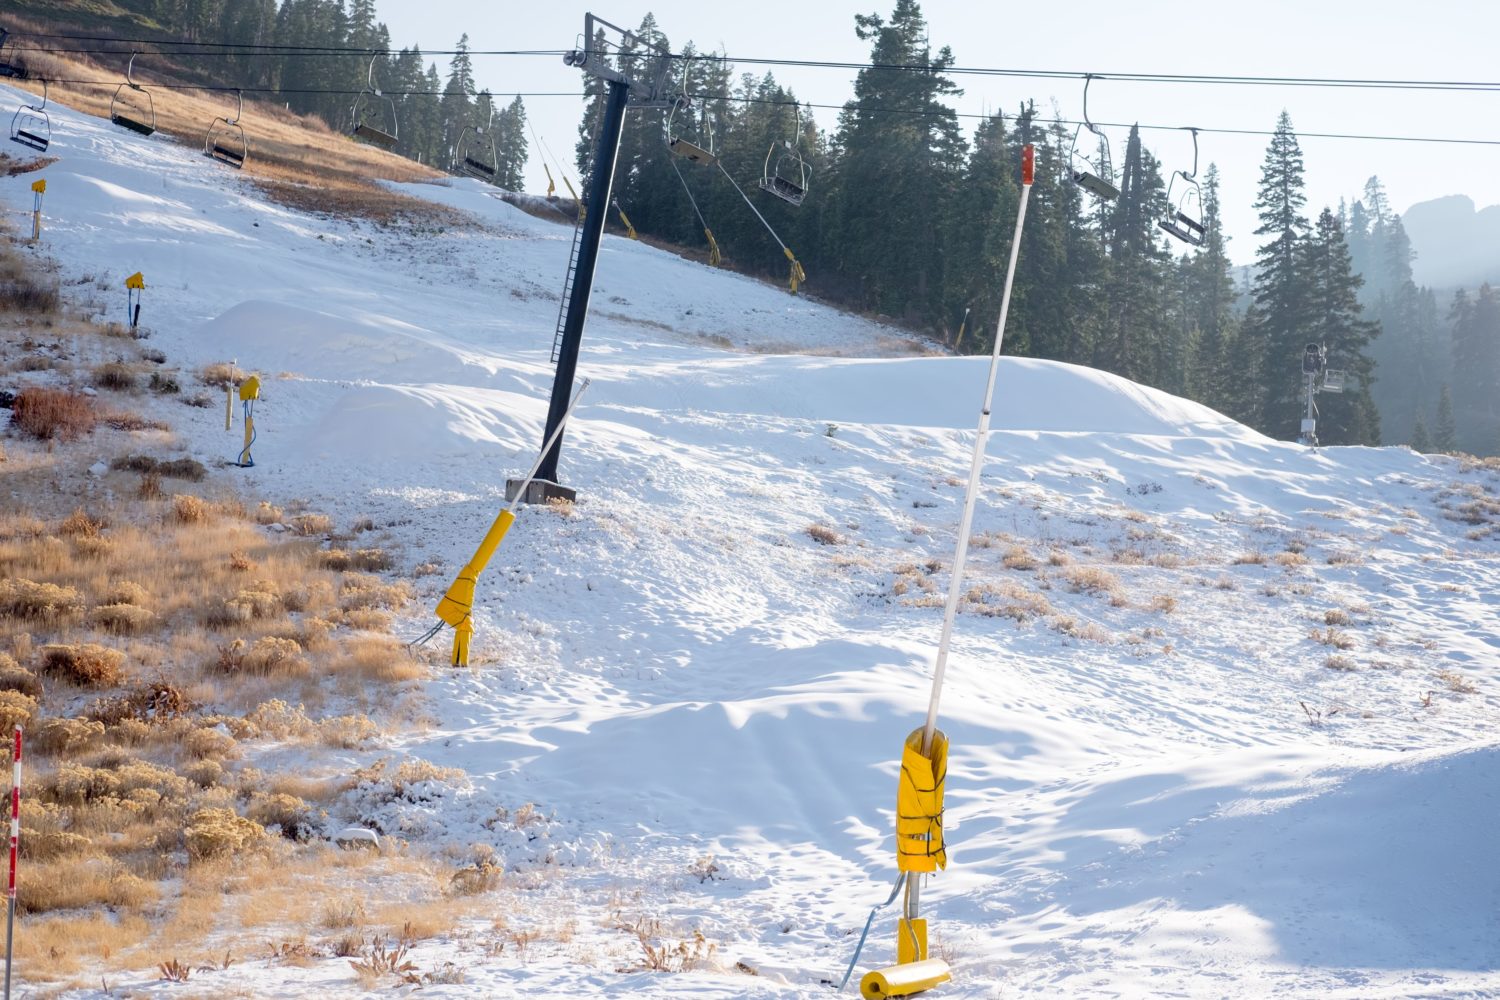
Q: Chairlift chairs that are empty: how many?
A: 9